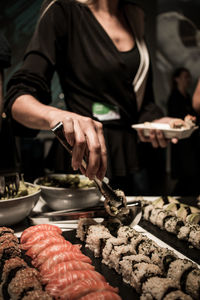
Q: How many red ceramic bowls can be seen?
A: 0